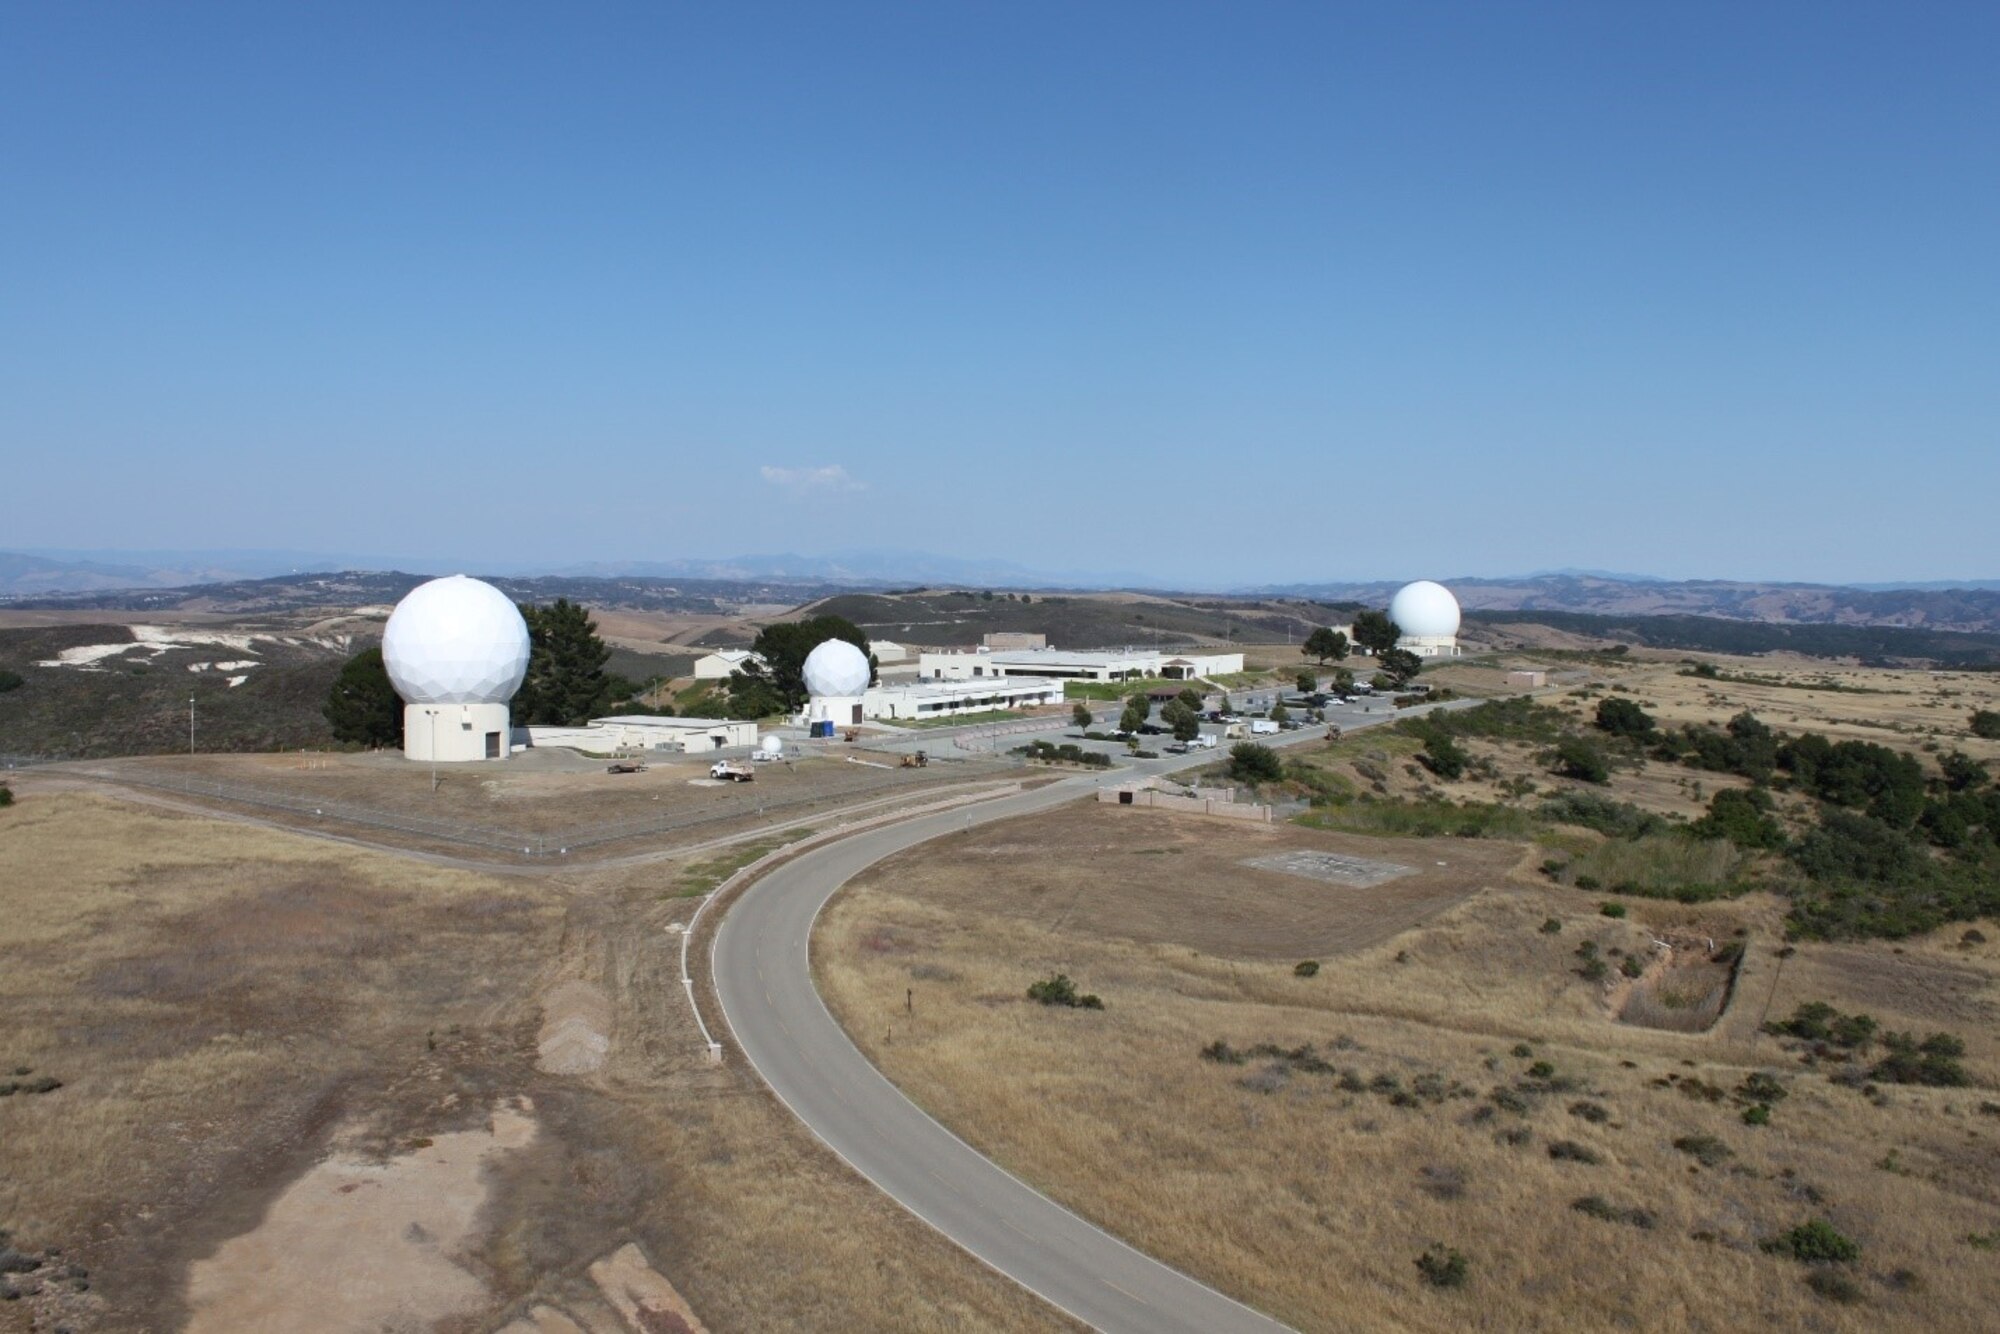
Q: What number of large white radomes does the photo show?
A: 3